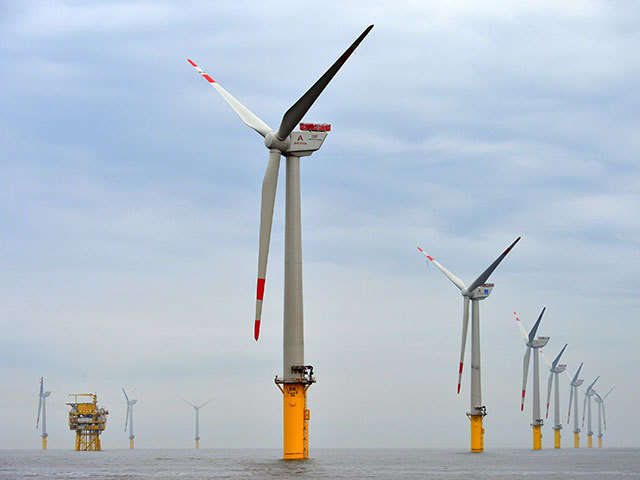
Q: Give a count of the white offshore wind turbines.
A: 10